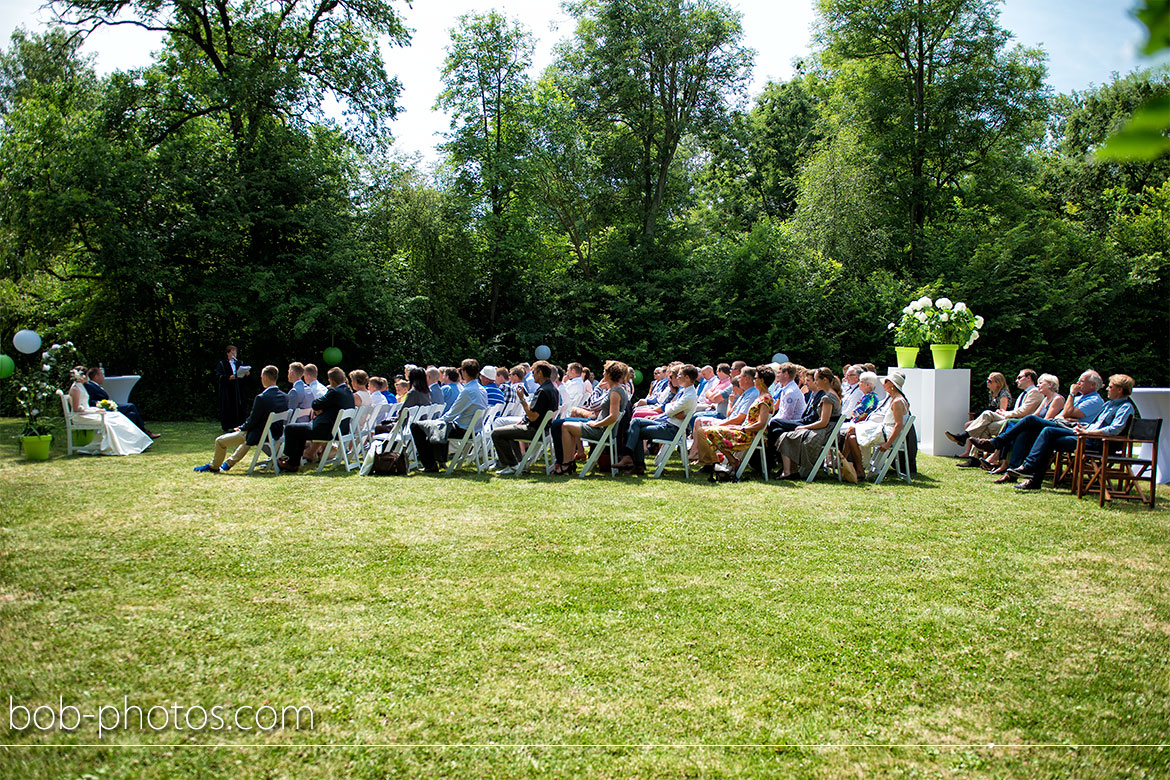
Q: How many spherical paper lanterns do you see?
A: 6